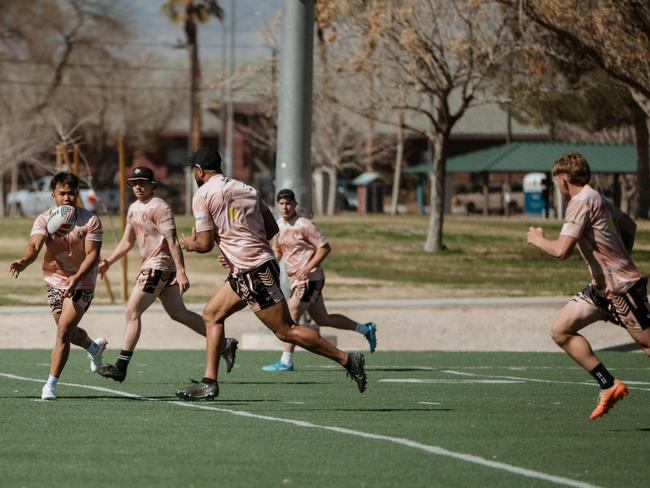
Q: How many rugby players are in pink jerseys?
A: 5